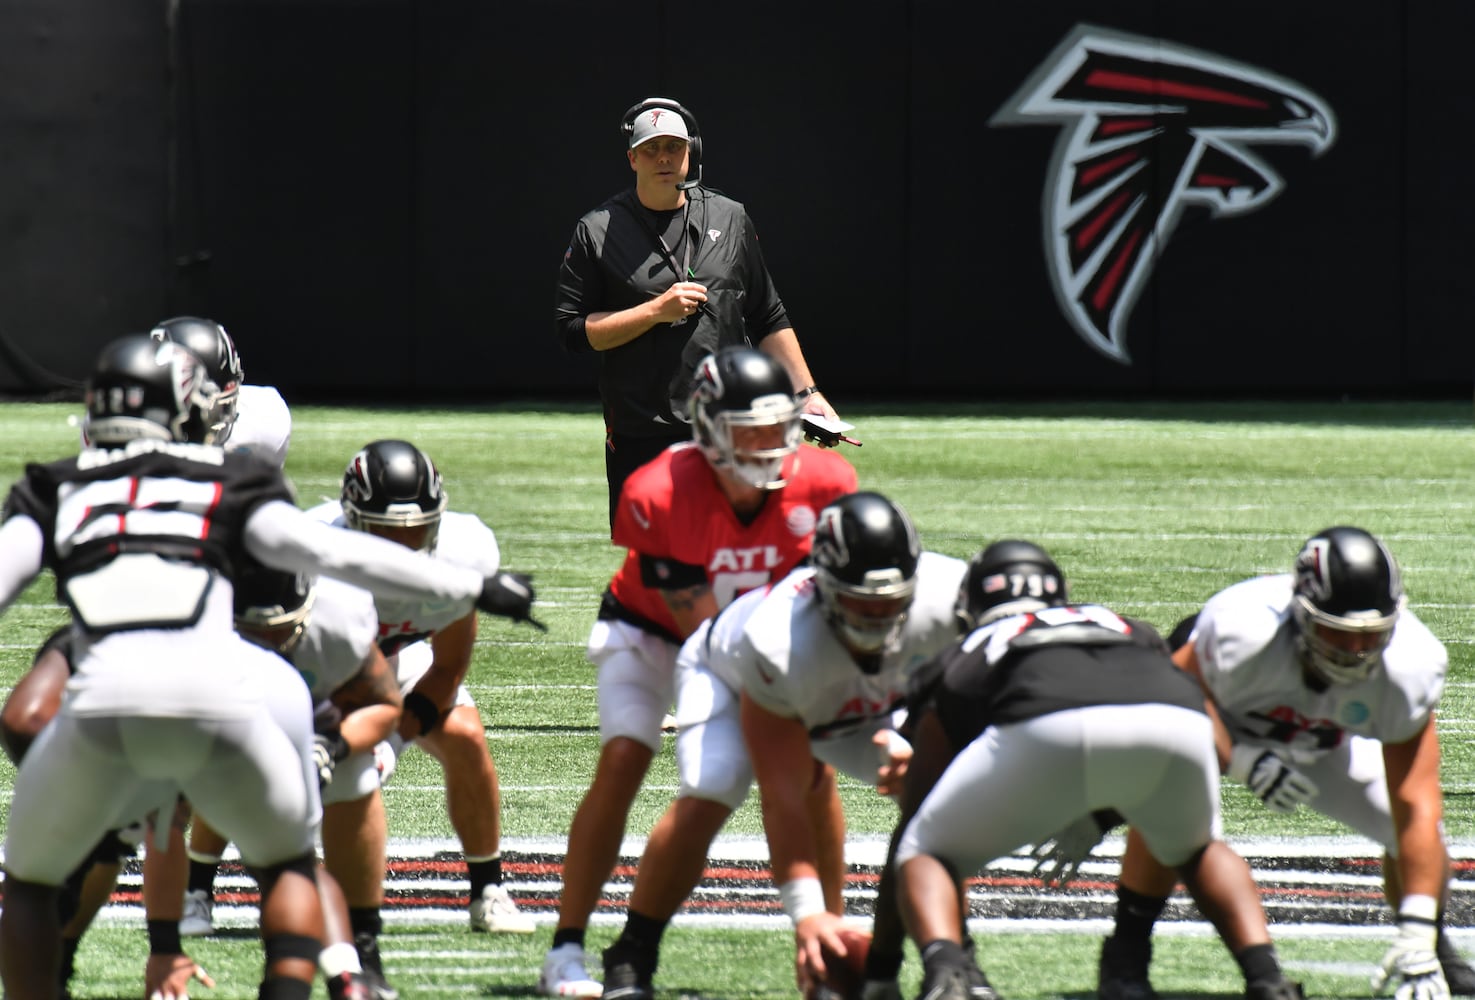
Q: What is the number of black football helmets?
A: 8